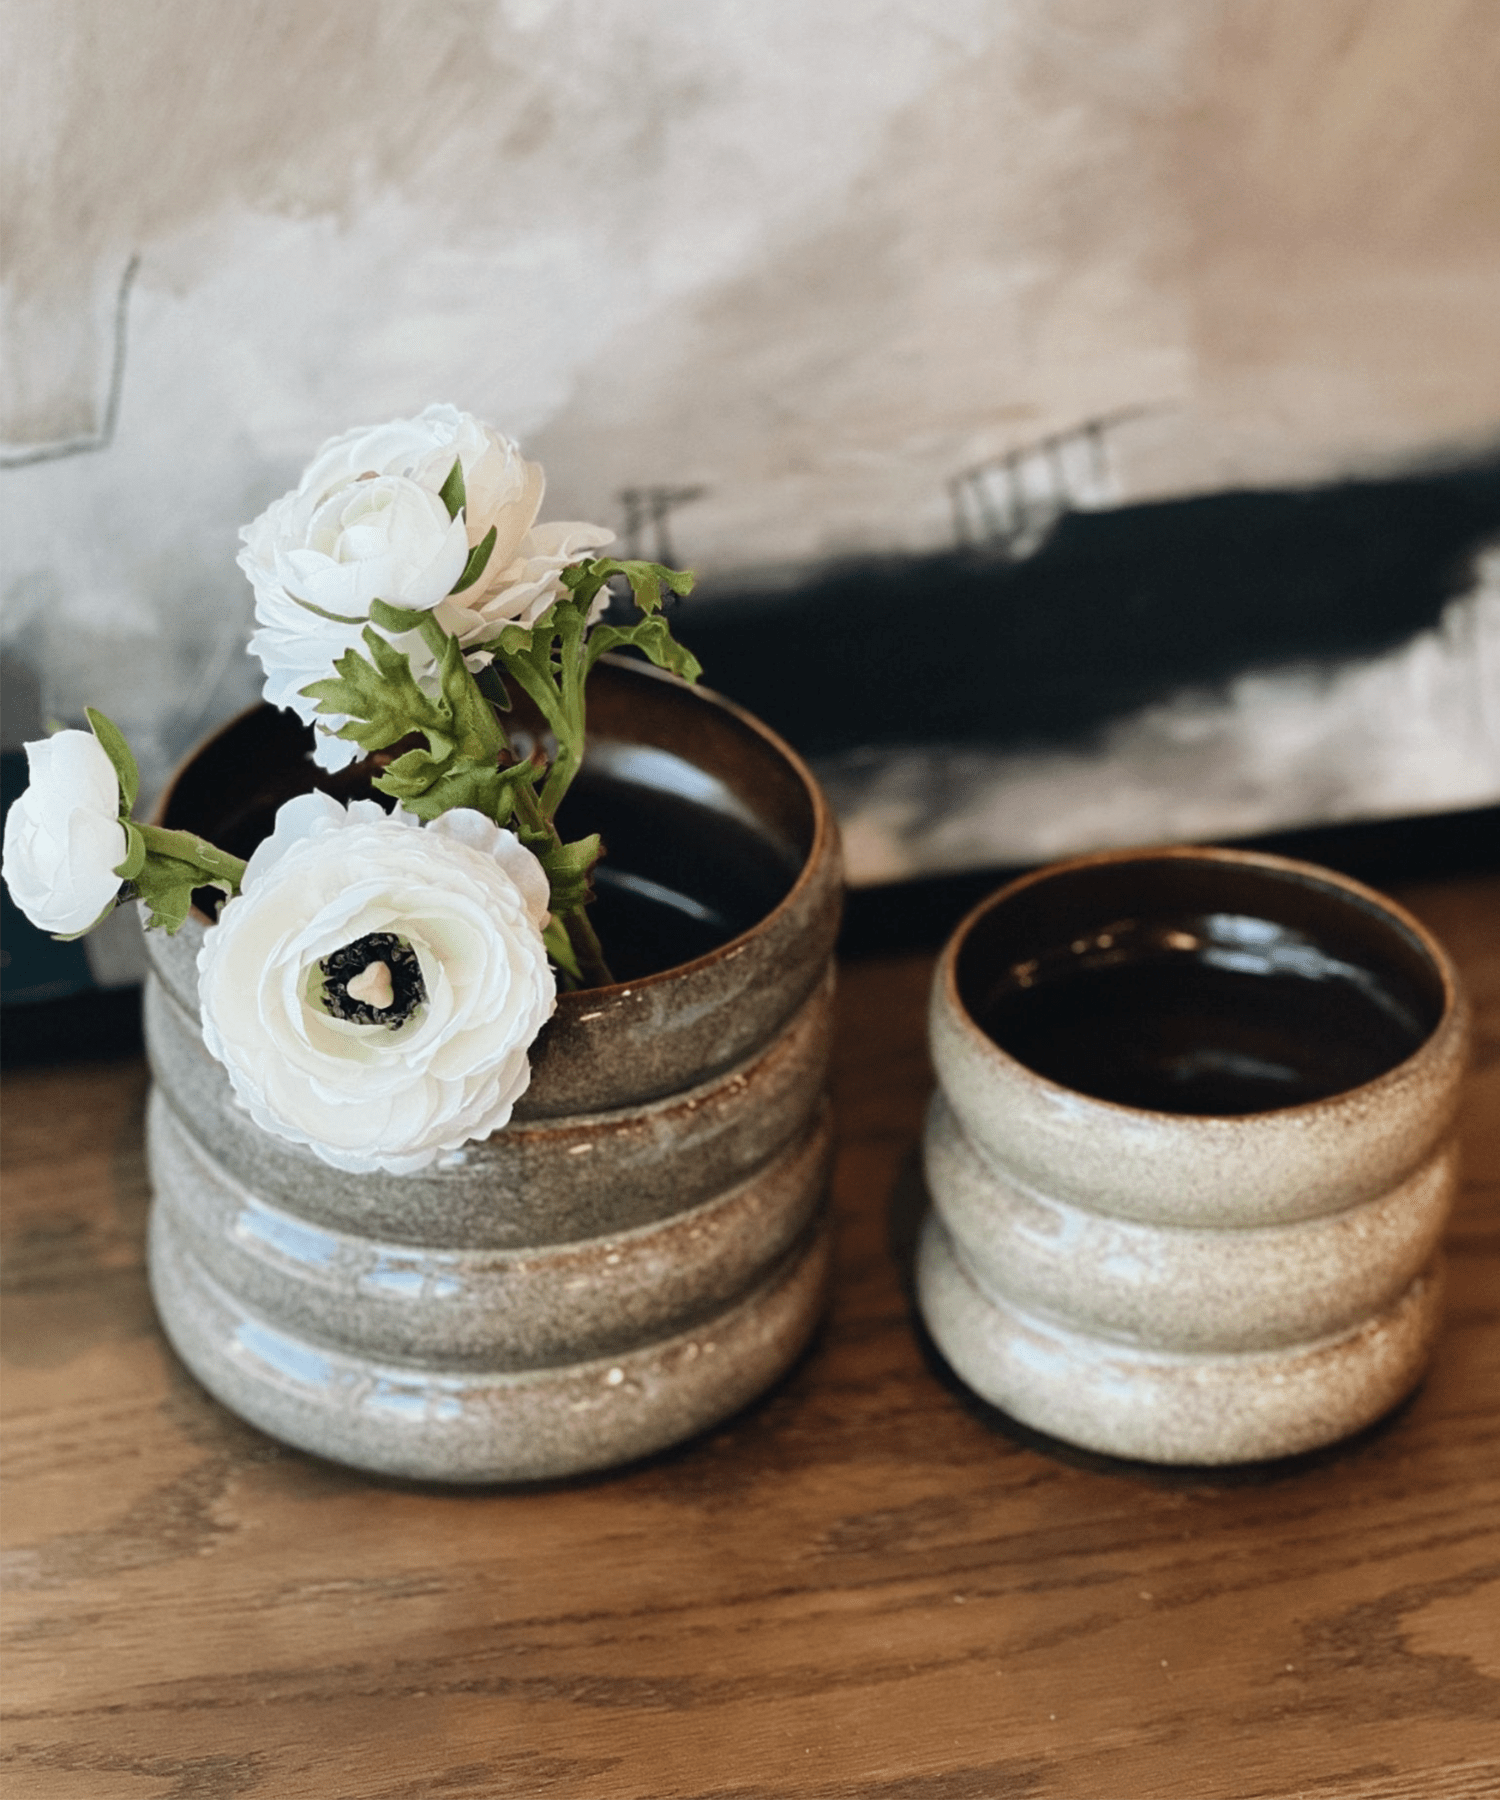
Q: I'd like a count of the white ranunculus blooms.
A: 4